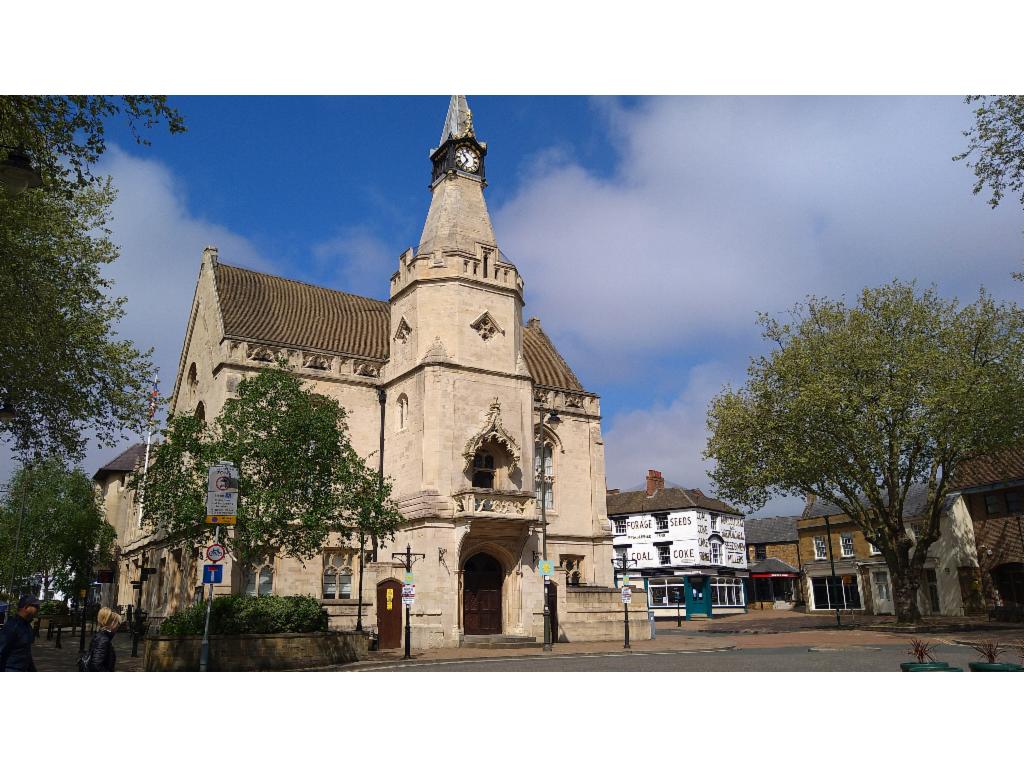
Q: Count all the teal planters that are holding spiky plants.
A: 2